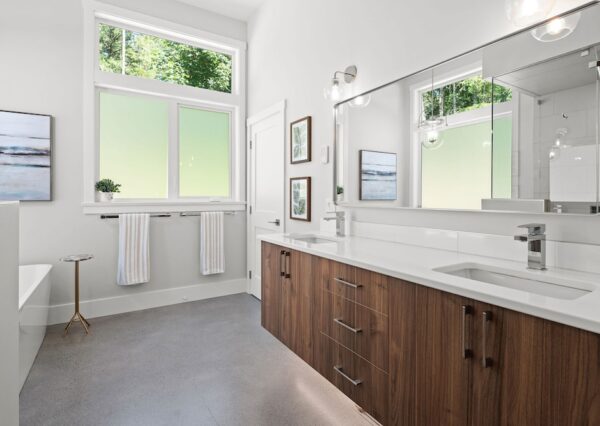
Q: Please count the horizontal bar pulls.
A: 3